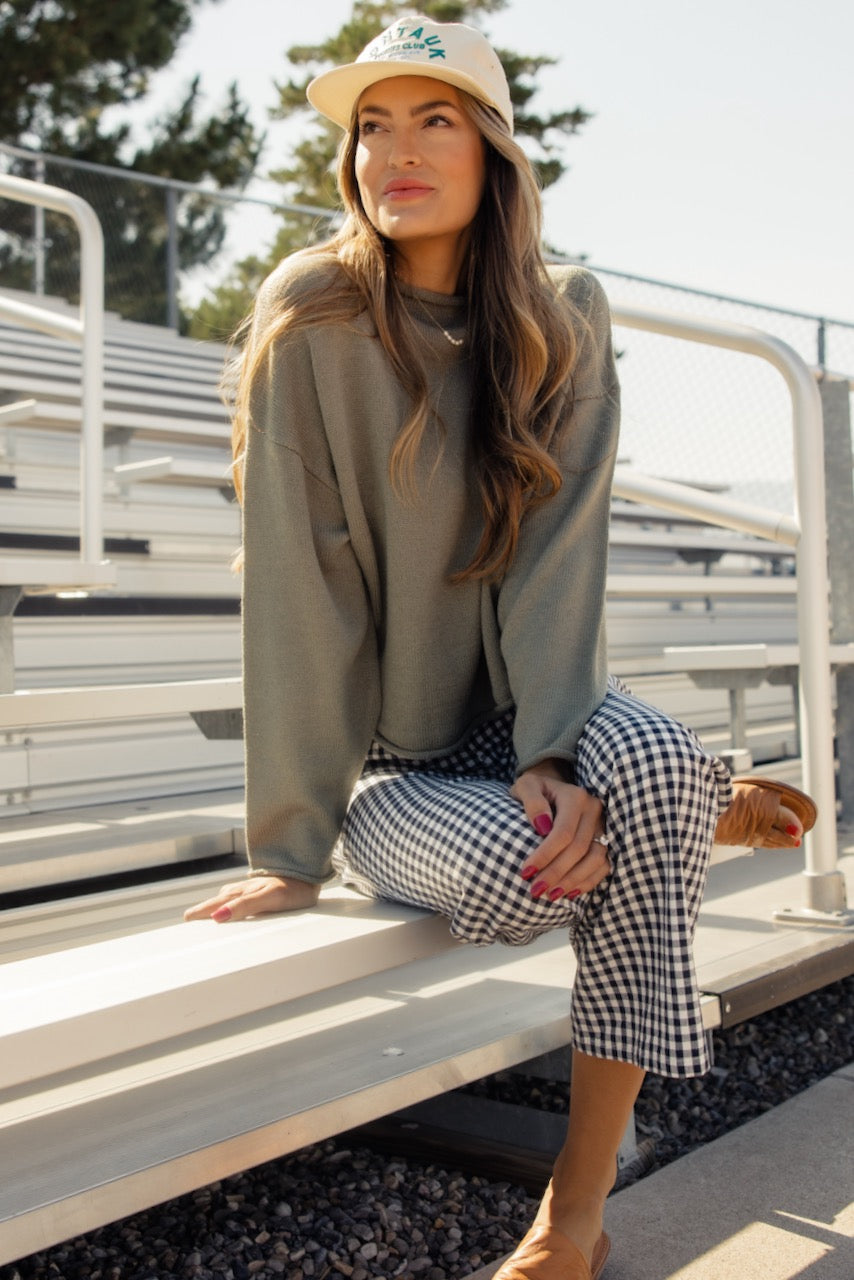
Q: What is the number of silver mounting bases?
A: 1